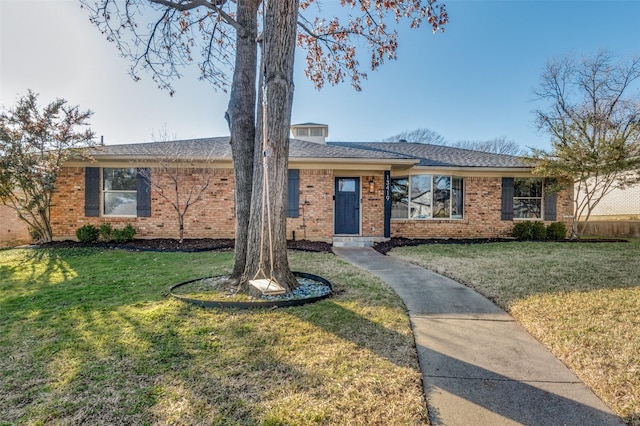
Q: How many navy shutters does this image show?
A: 5